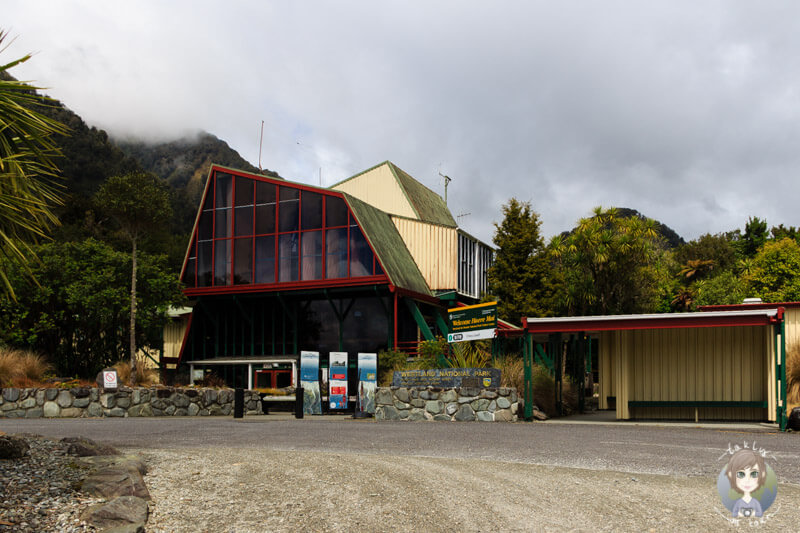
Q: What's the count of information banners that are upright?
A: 3